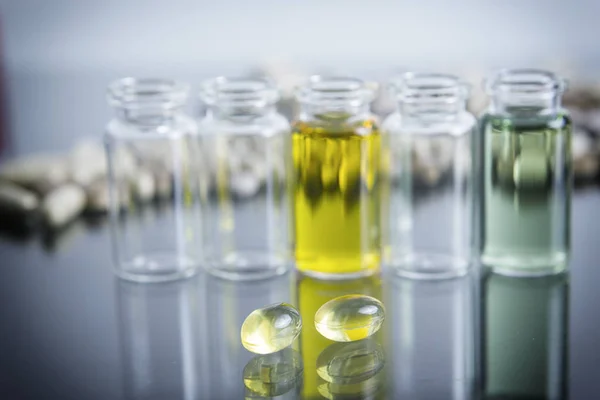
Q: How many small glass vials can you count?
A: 5